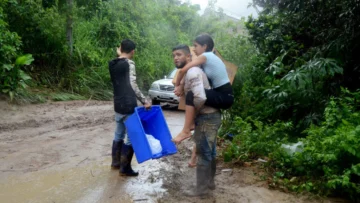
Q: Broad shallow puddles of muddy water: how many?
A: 1